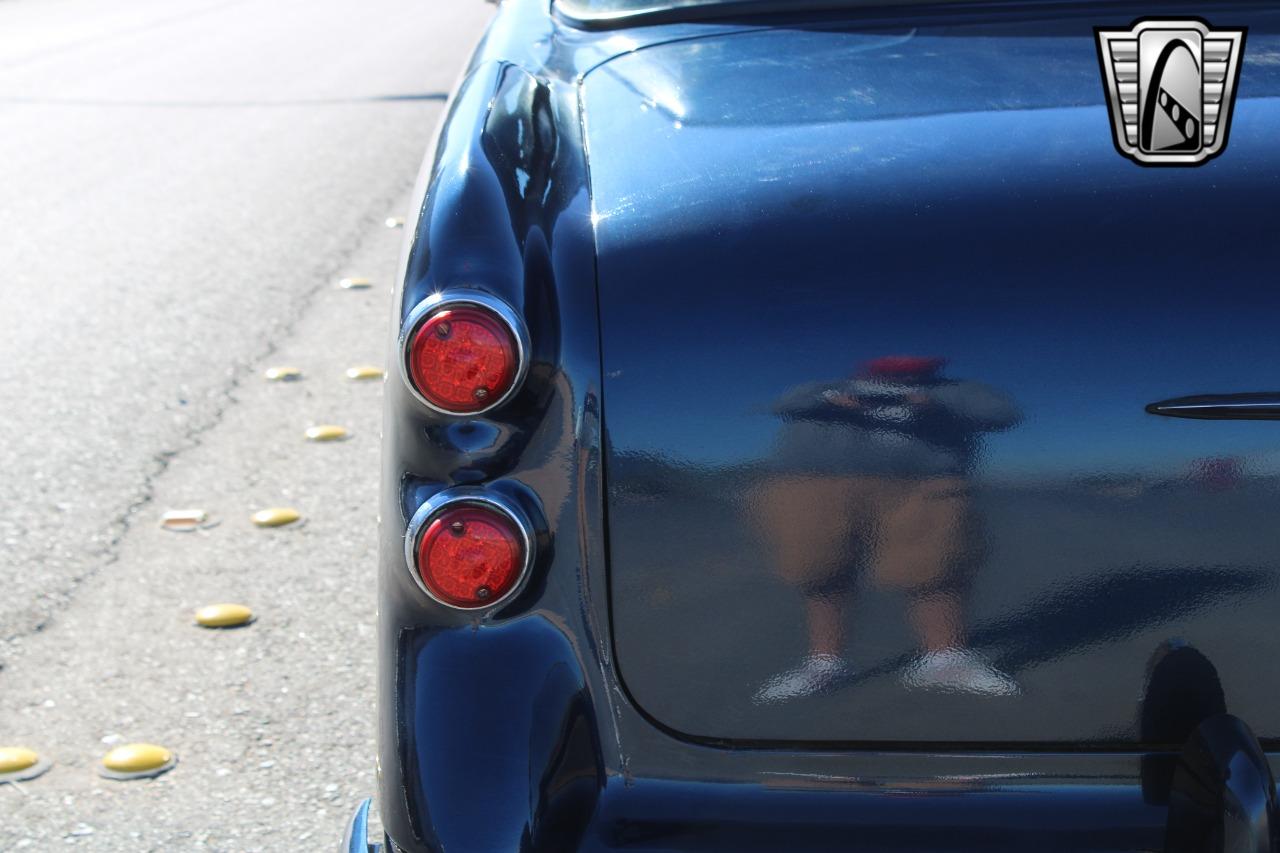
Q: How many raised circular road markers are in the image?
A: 9